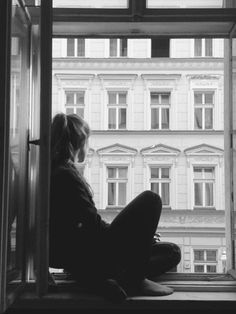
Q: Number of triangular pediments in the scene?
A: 3